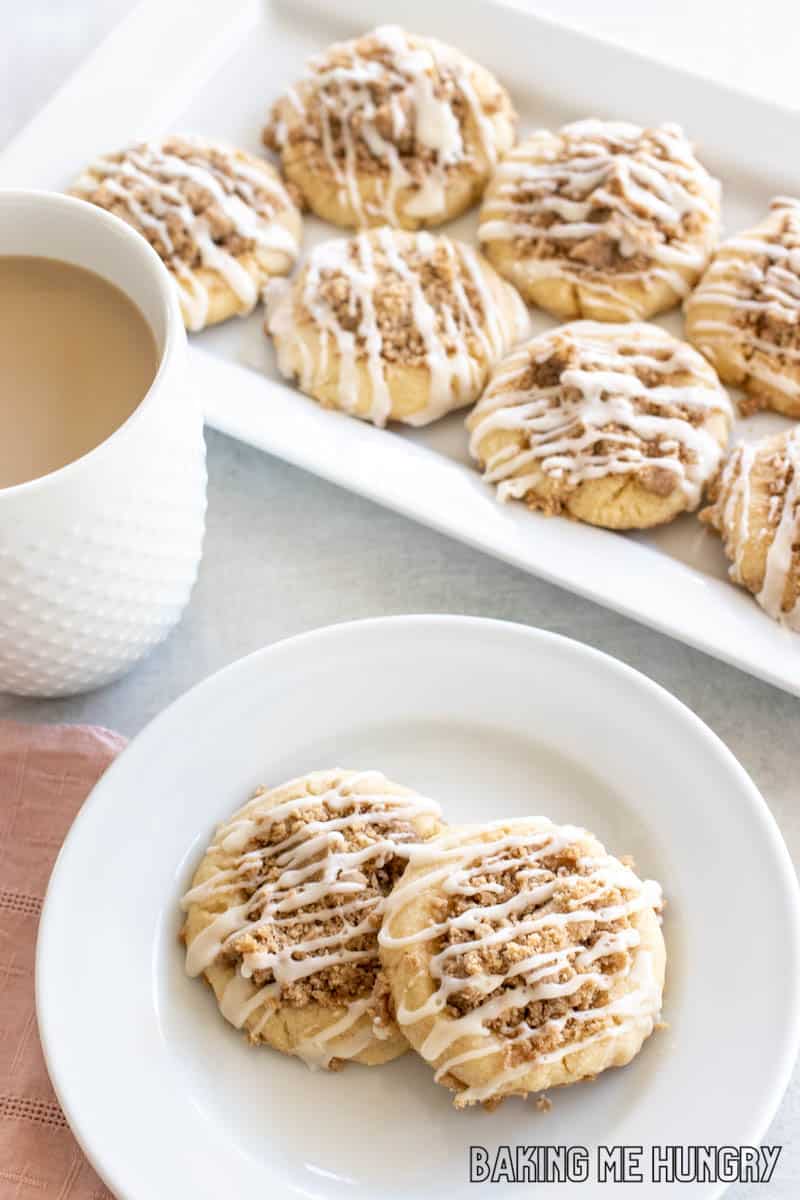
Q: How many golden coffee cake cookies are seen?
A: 9